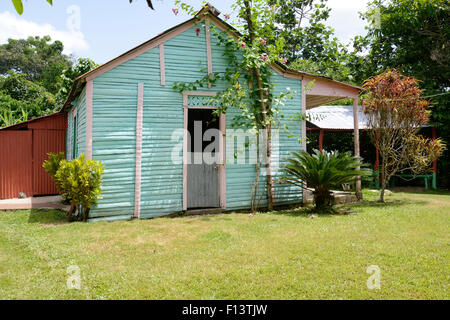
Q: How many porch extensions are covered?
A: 1